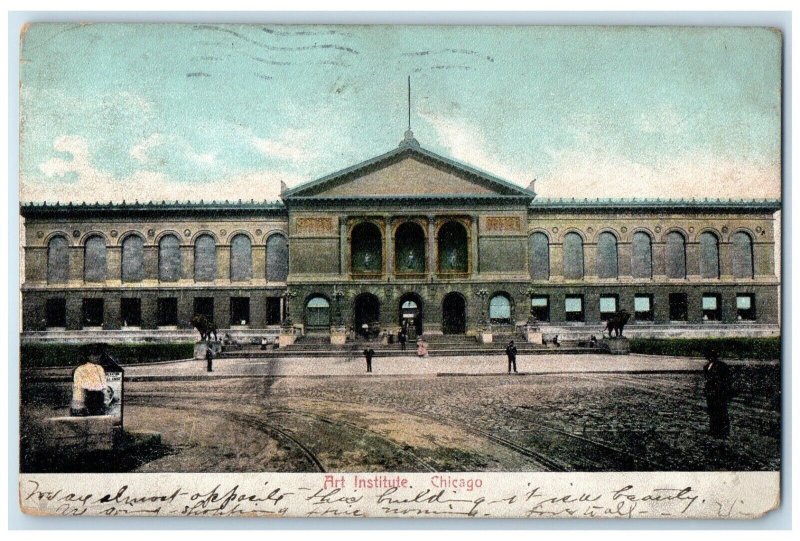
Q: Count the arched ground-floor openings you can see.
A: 5